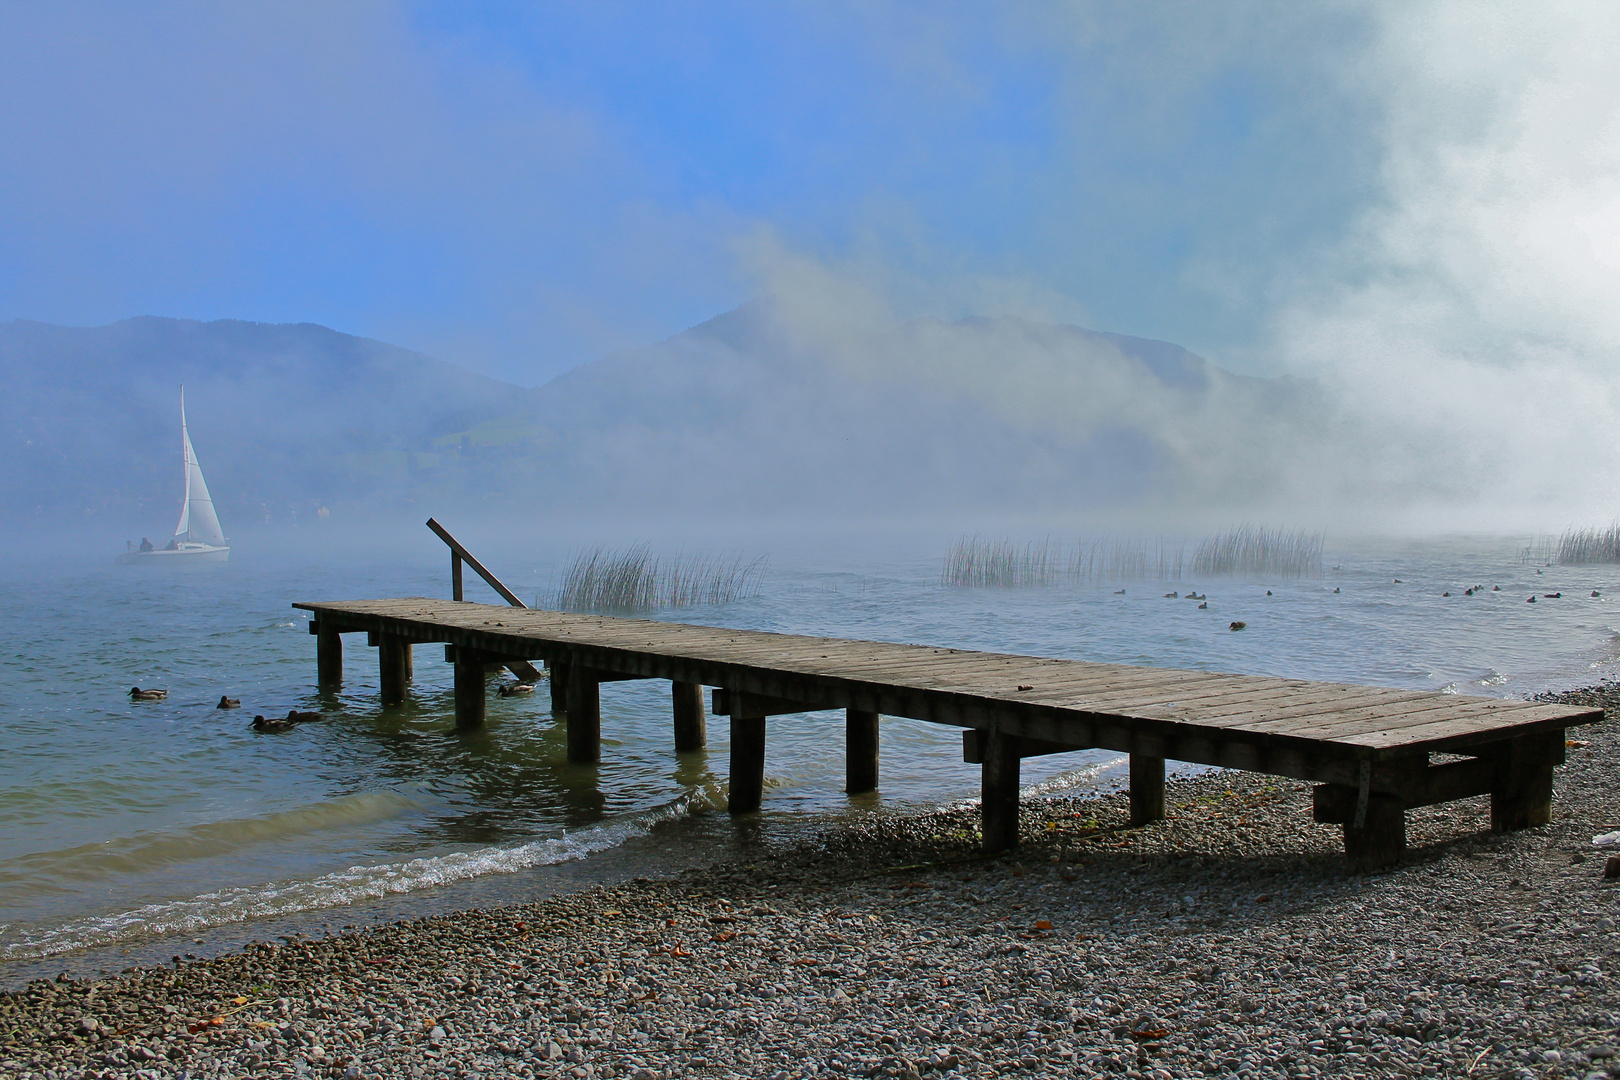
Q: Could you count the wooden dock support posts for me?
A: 13